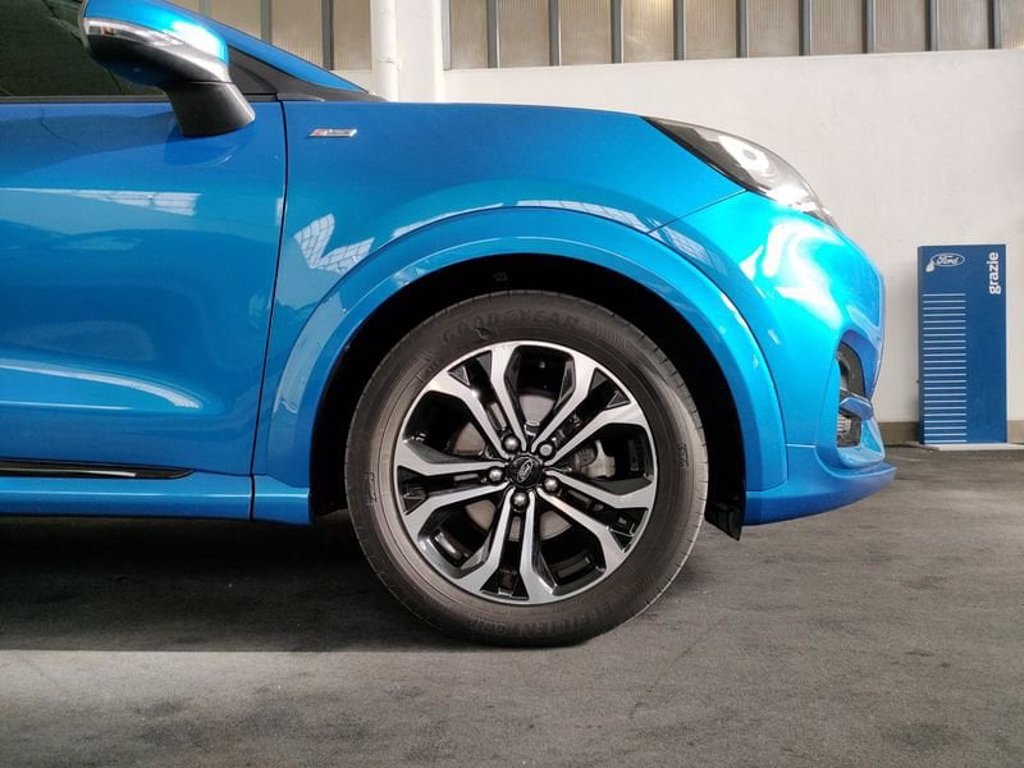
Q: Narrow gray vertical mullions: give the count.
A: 12